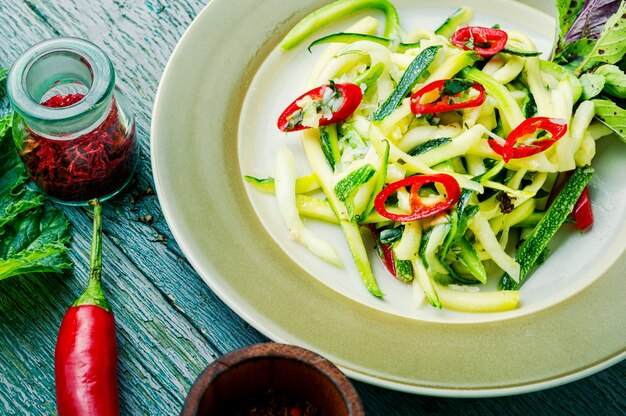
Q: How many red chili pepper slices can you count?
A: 5